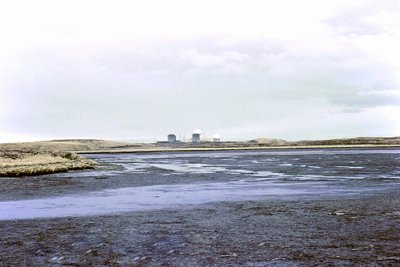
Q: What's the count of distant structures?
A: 3